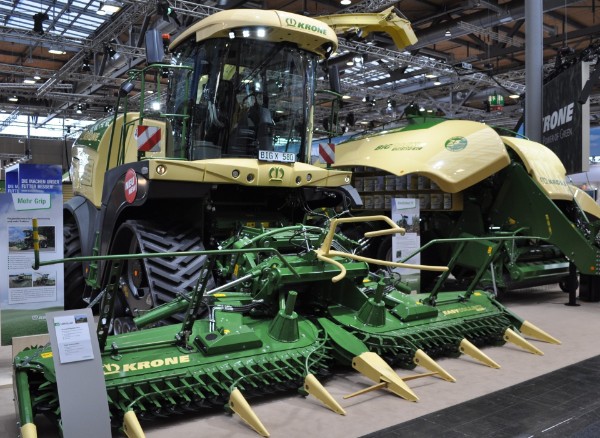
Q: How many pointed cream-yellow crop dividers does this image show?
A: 9